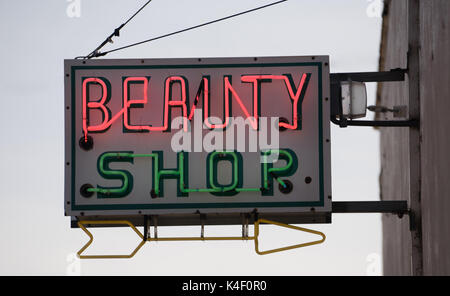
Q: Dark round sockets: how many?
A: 4